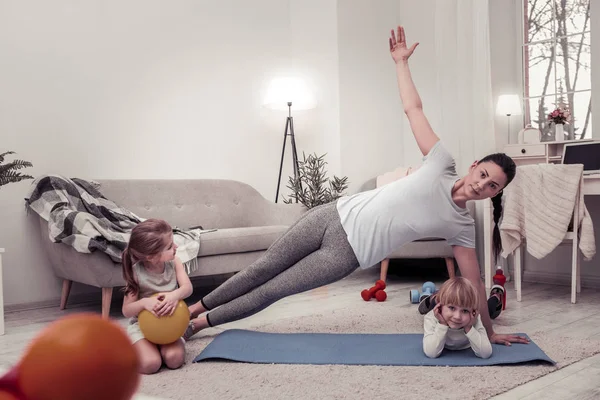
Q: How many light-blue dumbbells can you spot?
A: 2